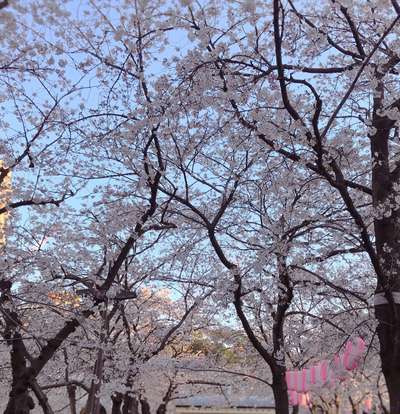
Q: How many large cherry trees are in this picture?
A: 3